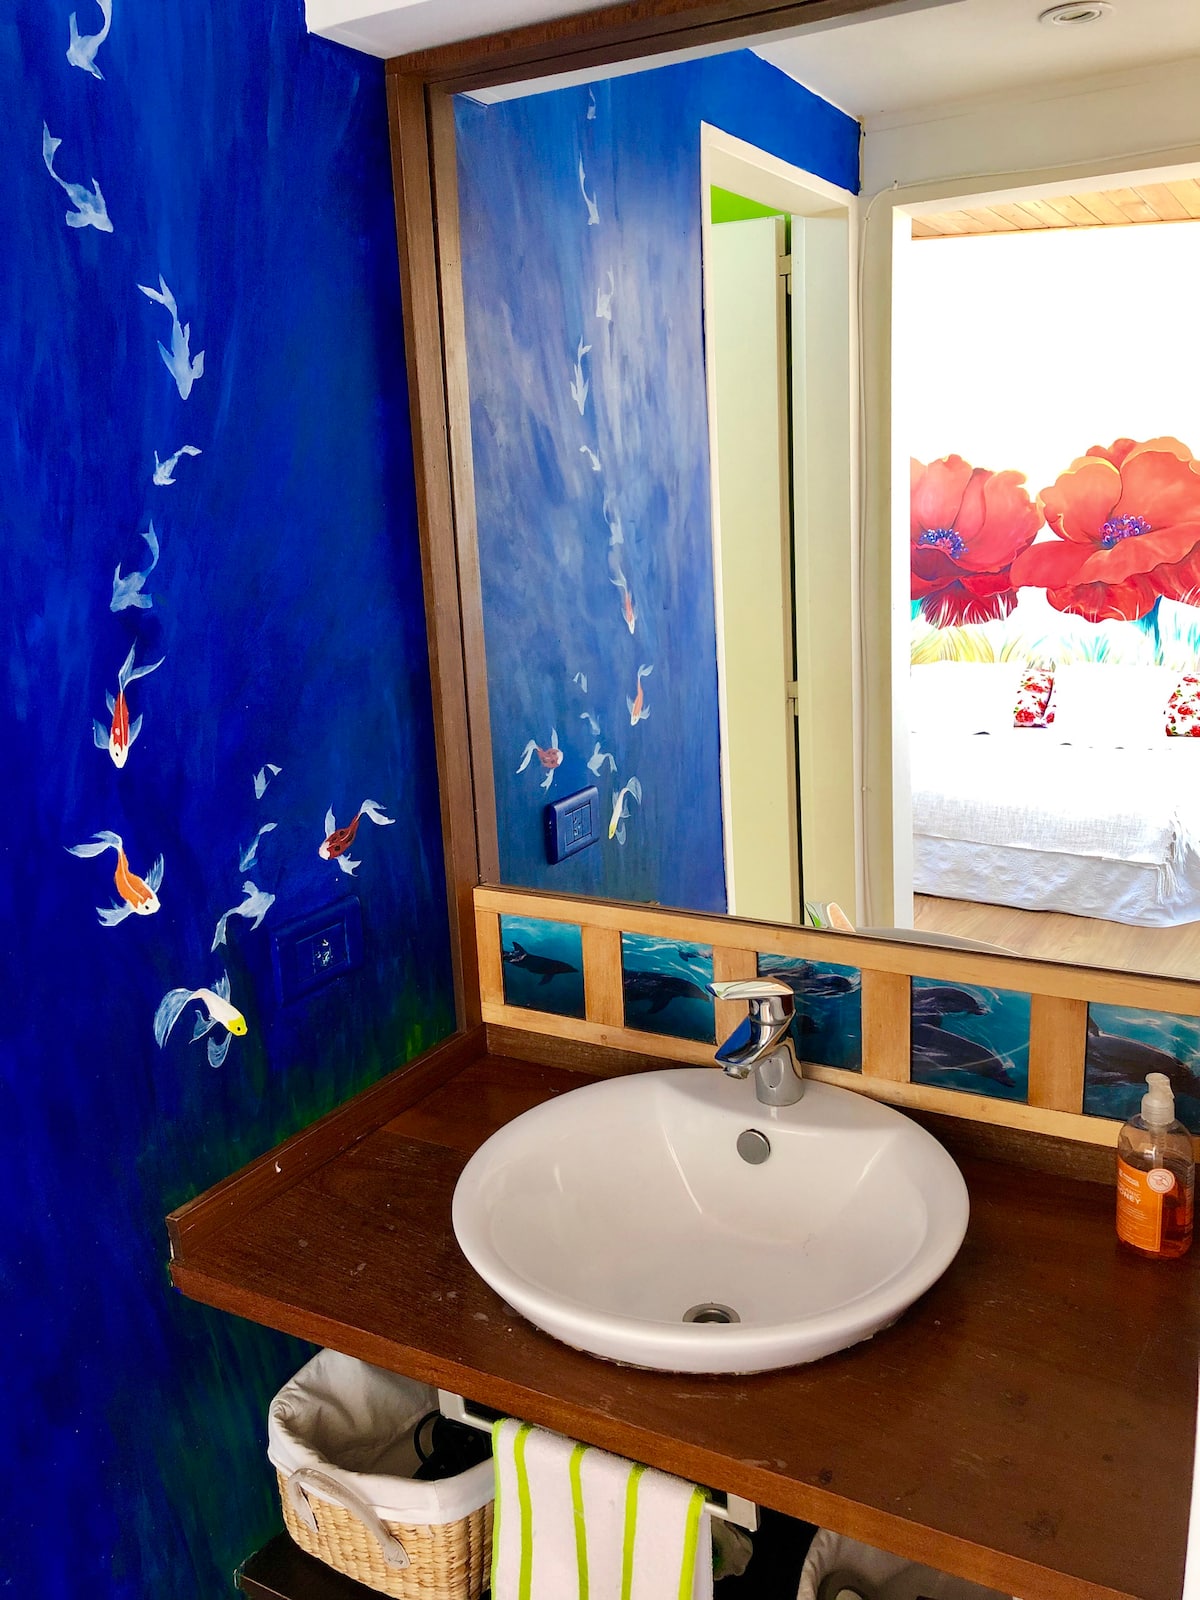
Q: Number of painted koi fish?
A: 12